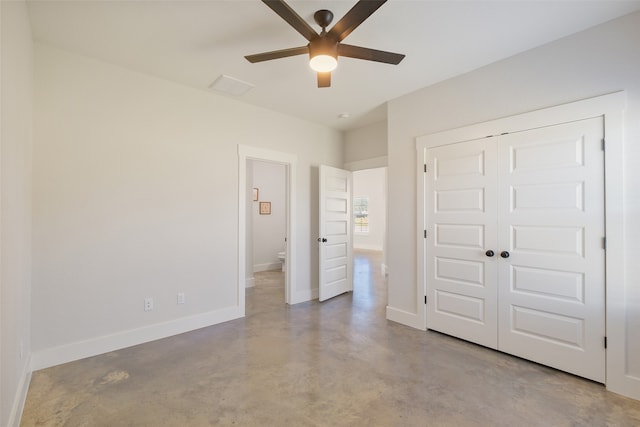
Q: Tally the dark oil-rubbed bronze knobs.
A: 3